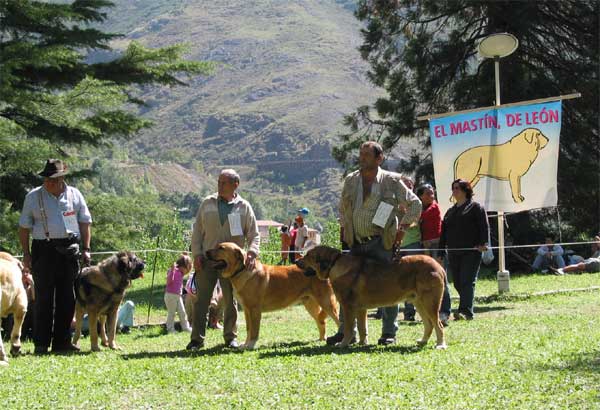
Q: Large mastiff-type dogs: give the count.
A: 4